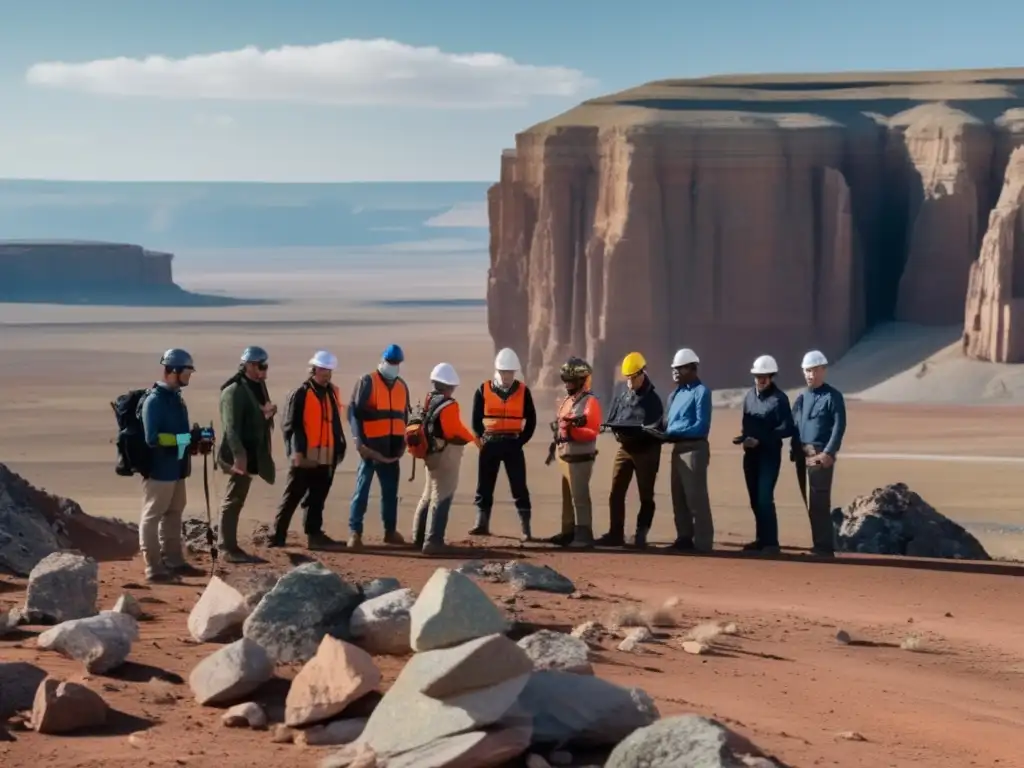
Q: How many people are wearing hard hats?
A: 11